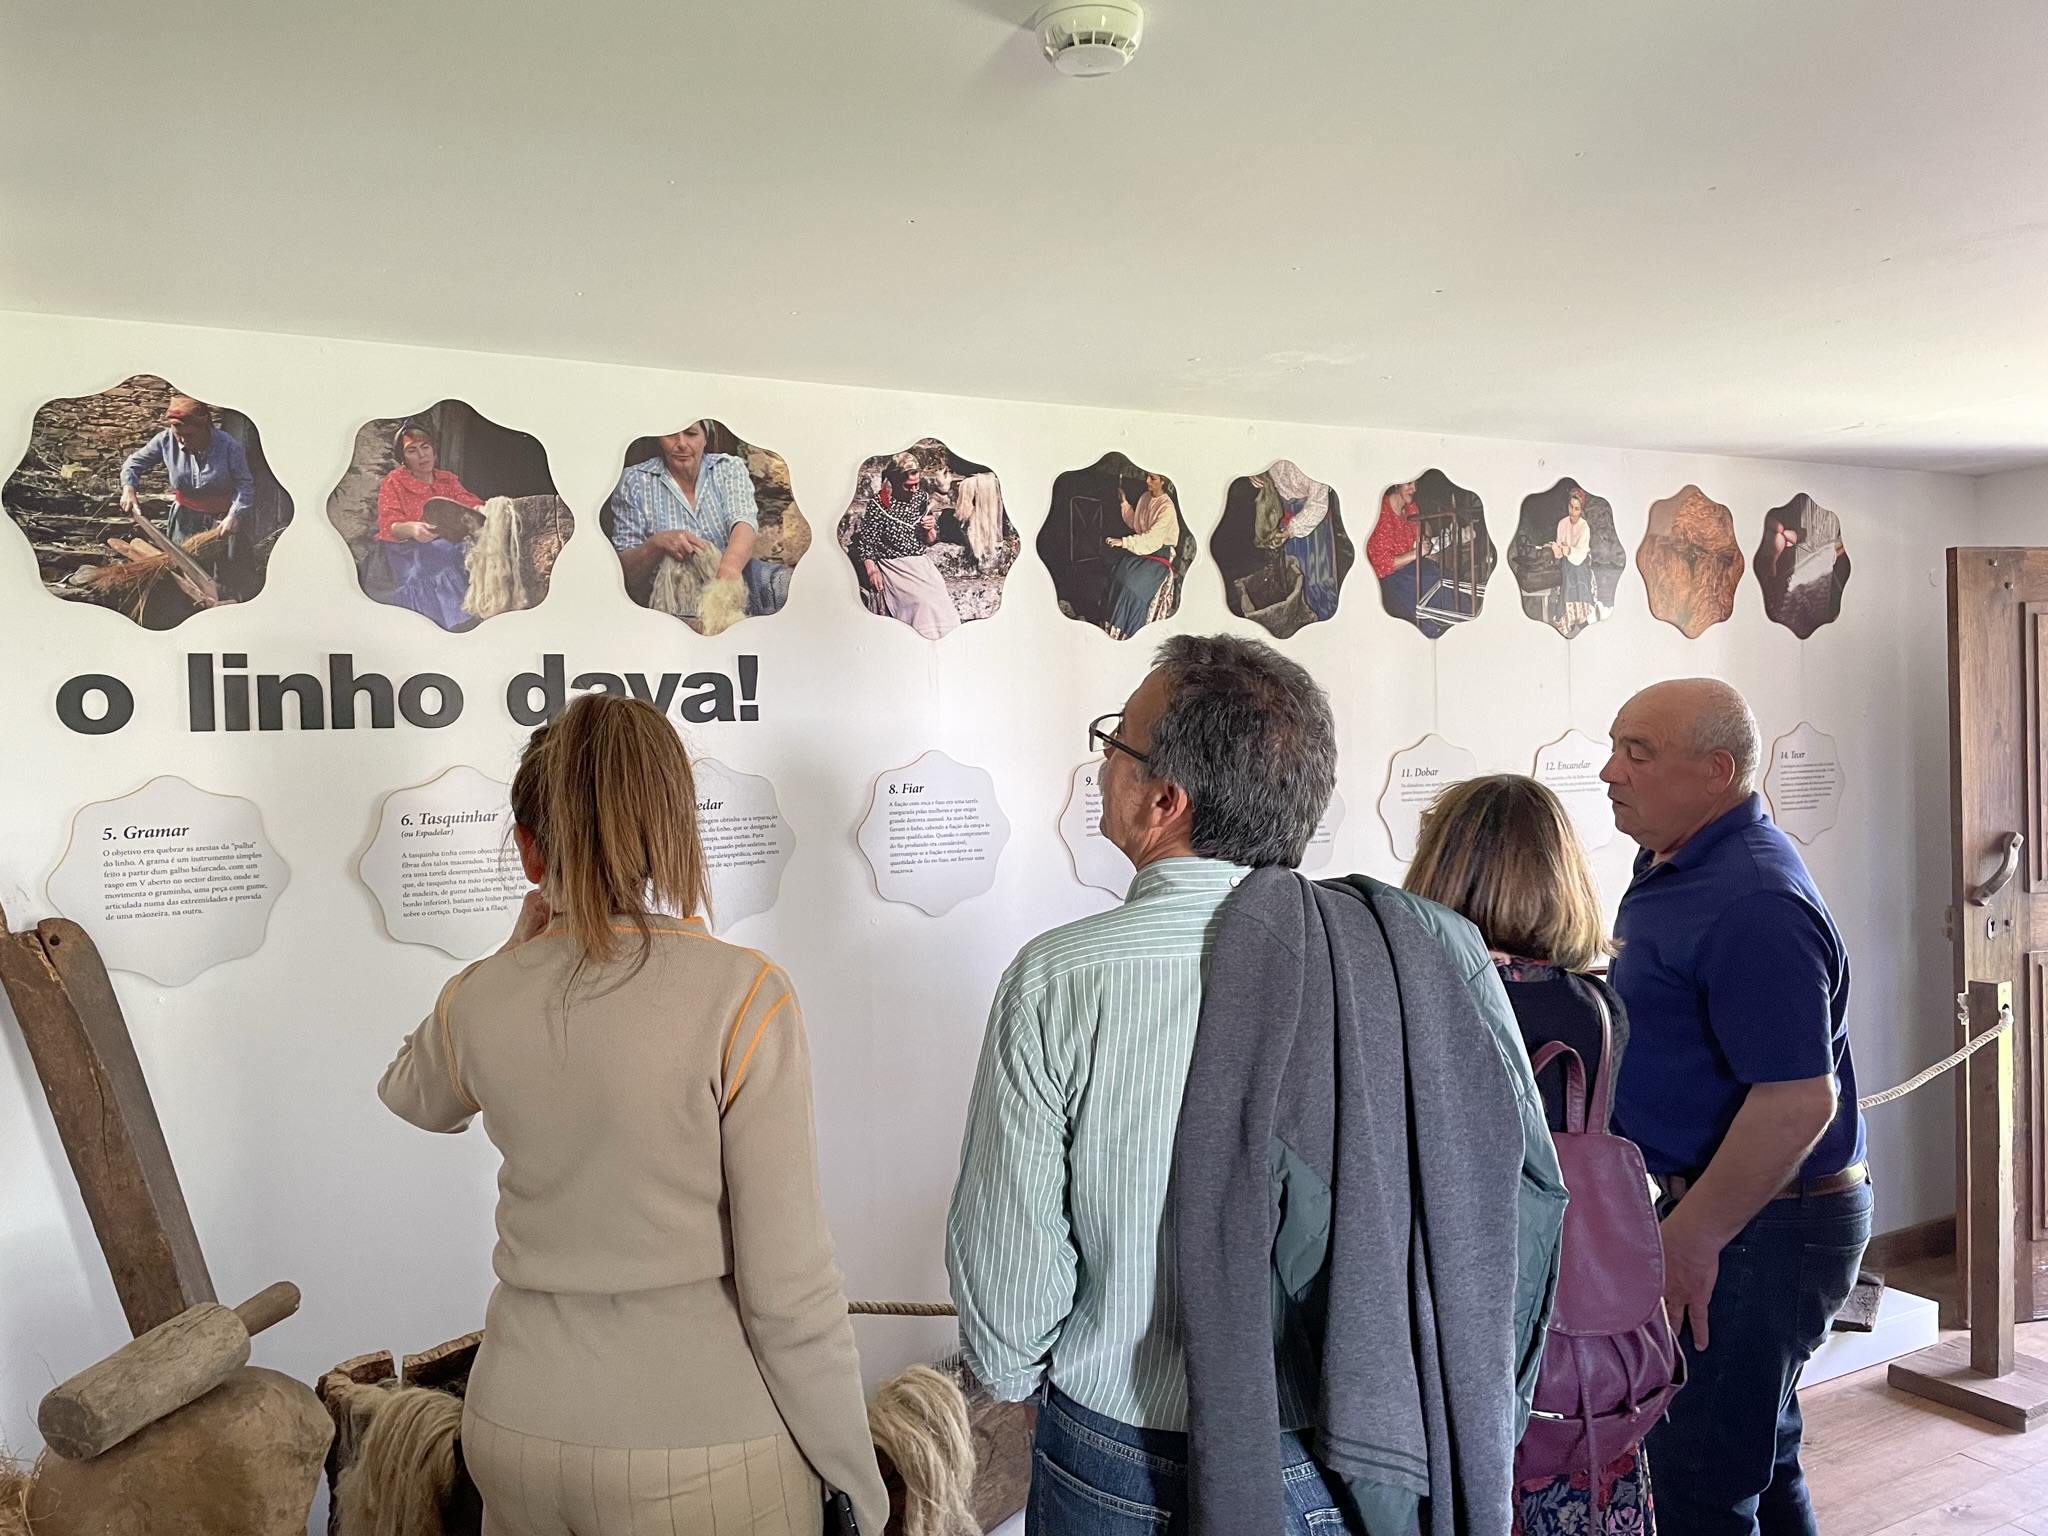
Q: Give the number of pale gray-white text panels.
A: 9